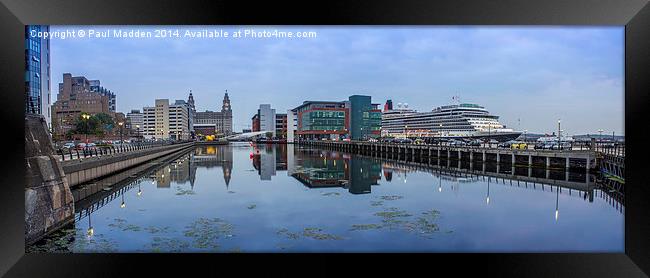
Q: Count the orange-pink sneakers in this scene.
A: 0